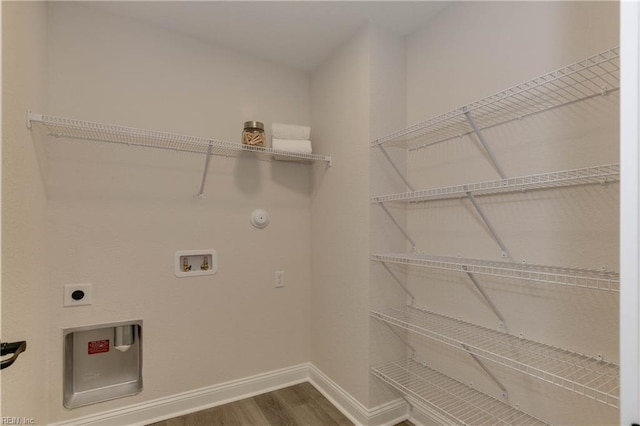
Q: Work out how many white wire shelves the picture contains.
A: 6